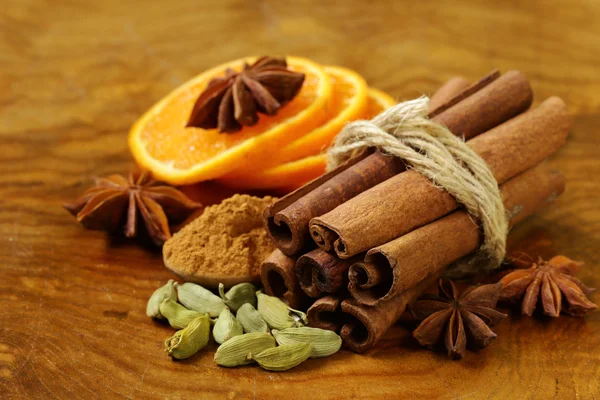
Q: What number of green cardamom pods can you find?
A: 11